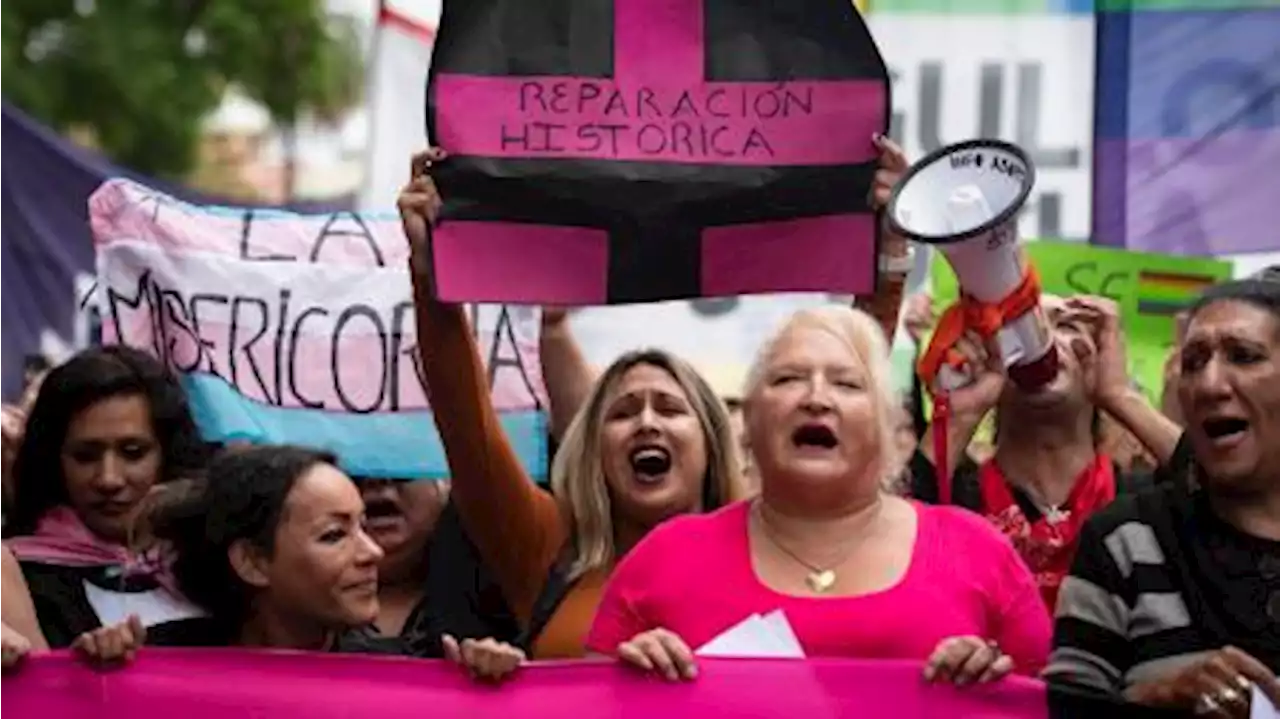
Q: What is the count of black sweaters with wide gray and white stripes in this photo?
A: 1